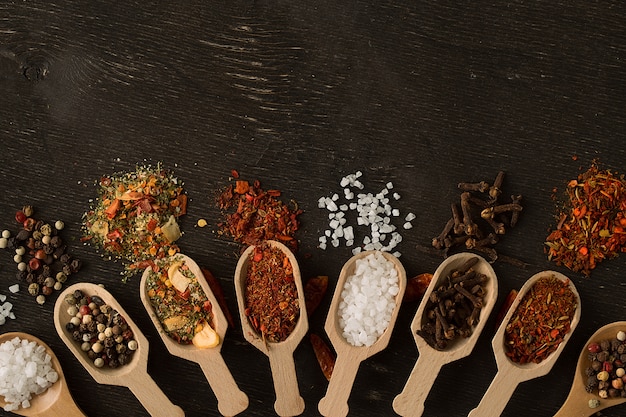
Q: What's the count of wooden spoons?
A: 8